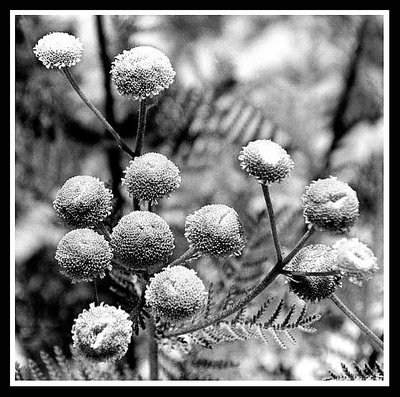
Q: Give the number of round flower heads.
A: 13